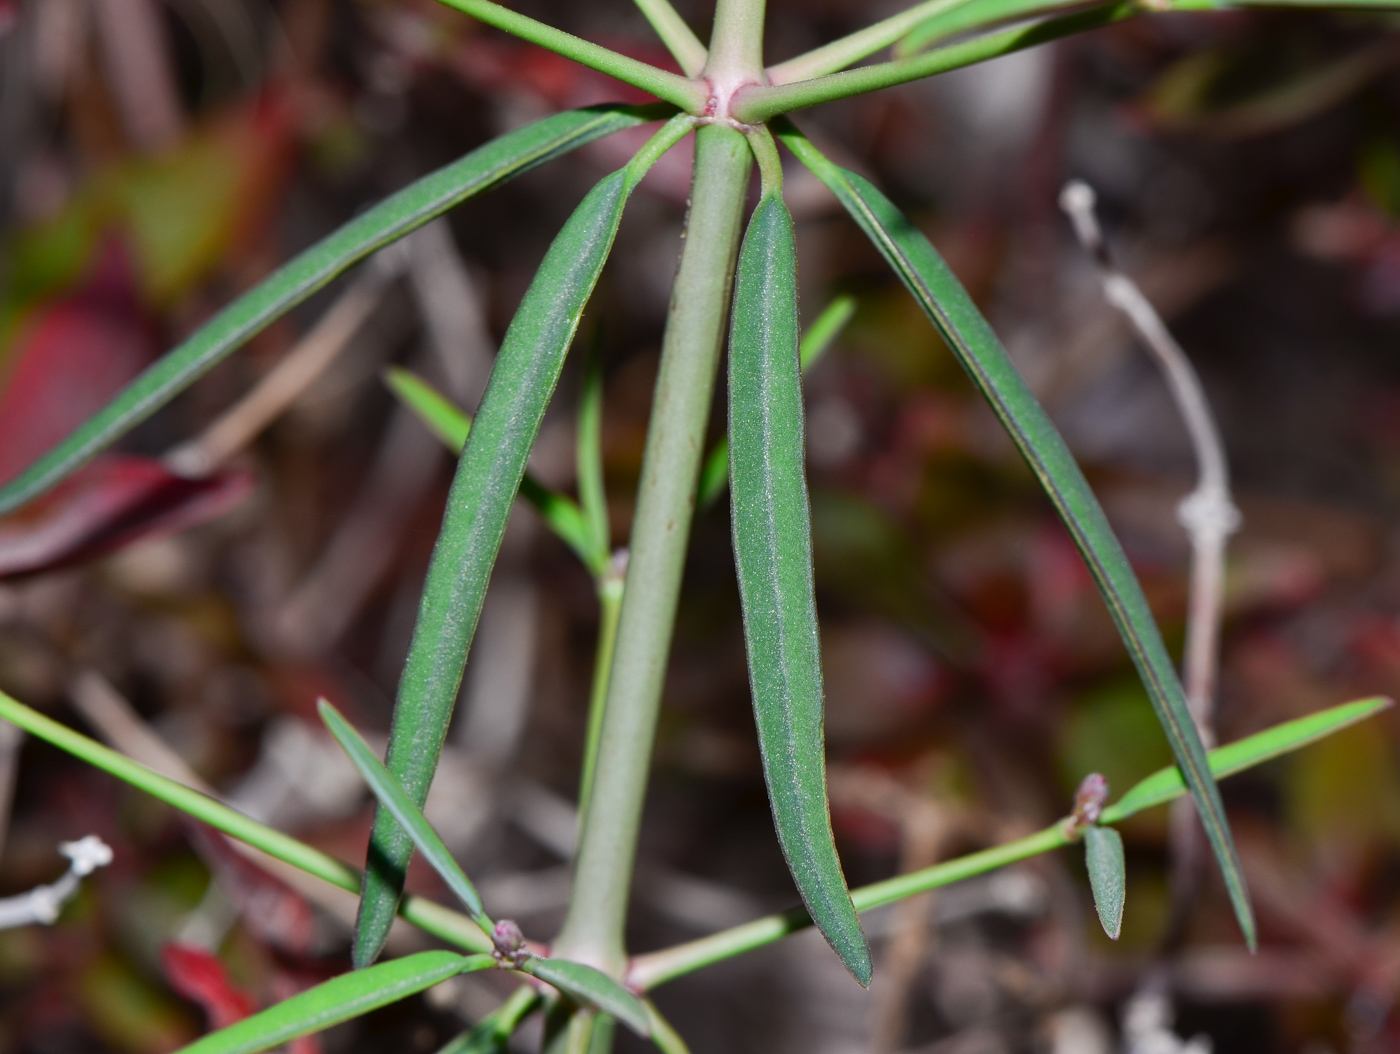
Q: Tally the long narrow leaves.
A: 4